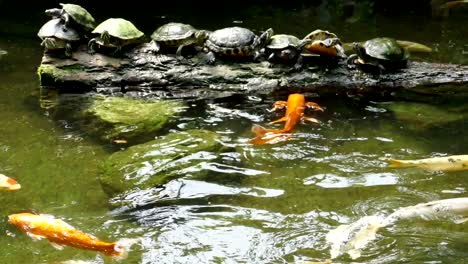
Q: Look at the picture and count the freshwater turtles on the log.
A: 8